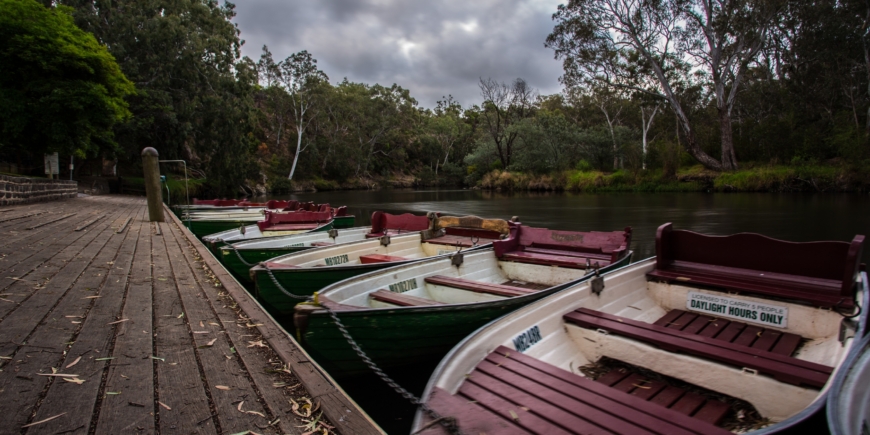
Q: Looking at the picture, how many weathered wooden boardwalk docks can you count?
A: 1